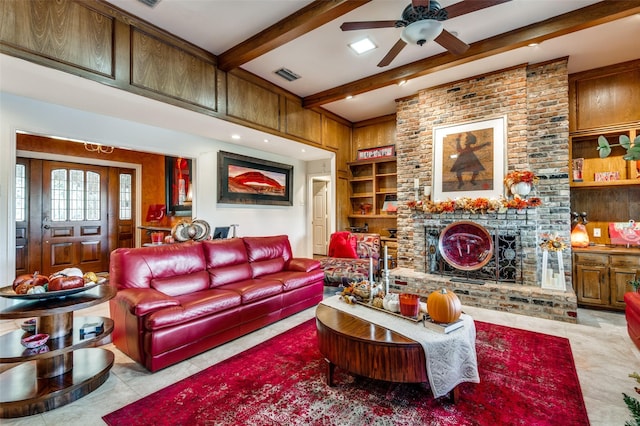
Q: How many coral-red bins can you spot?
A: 0